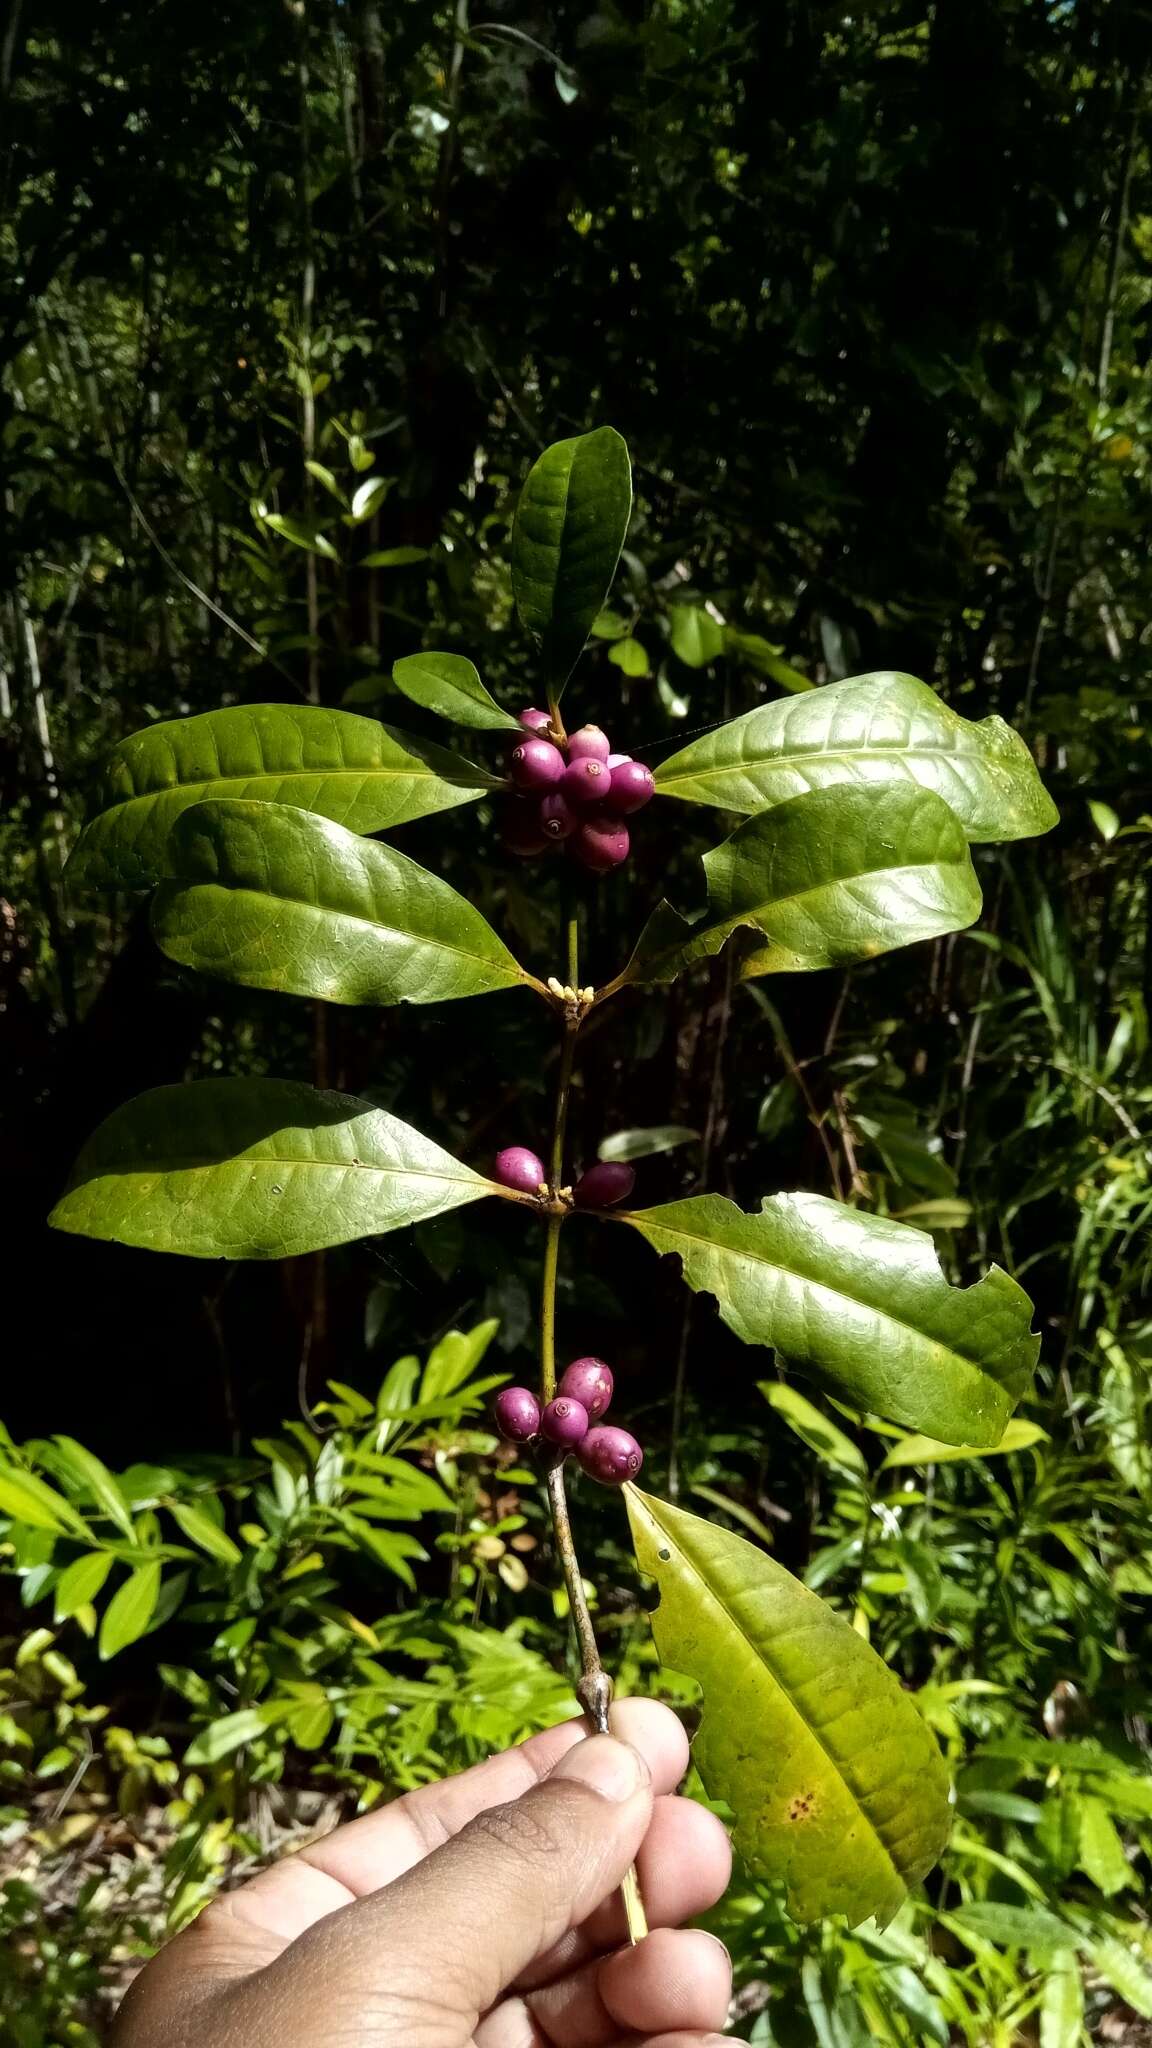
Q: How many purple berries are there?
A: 15